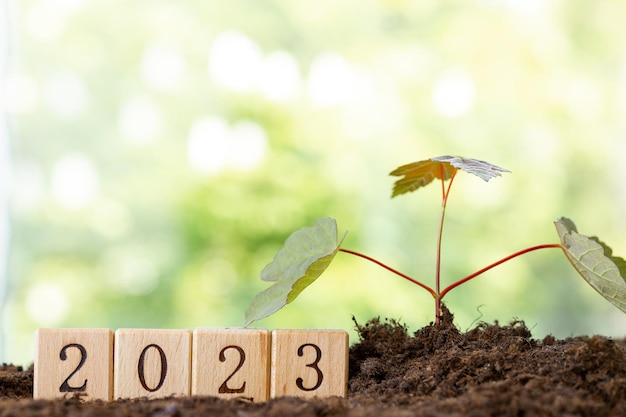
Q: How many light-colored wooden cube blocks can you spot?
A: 4